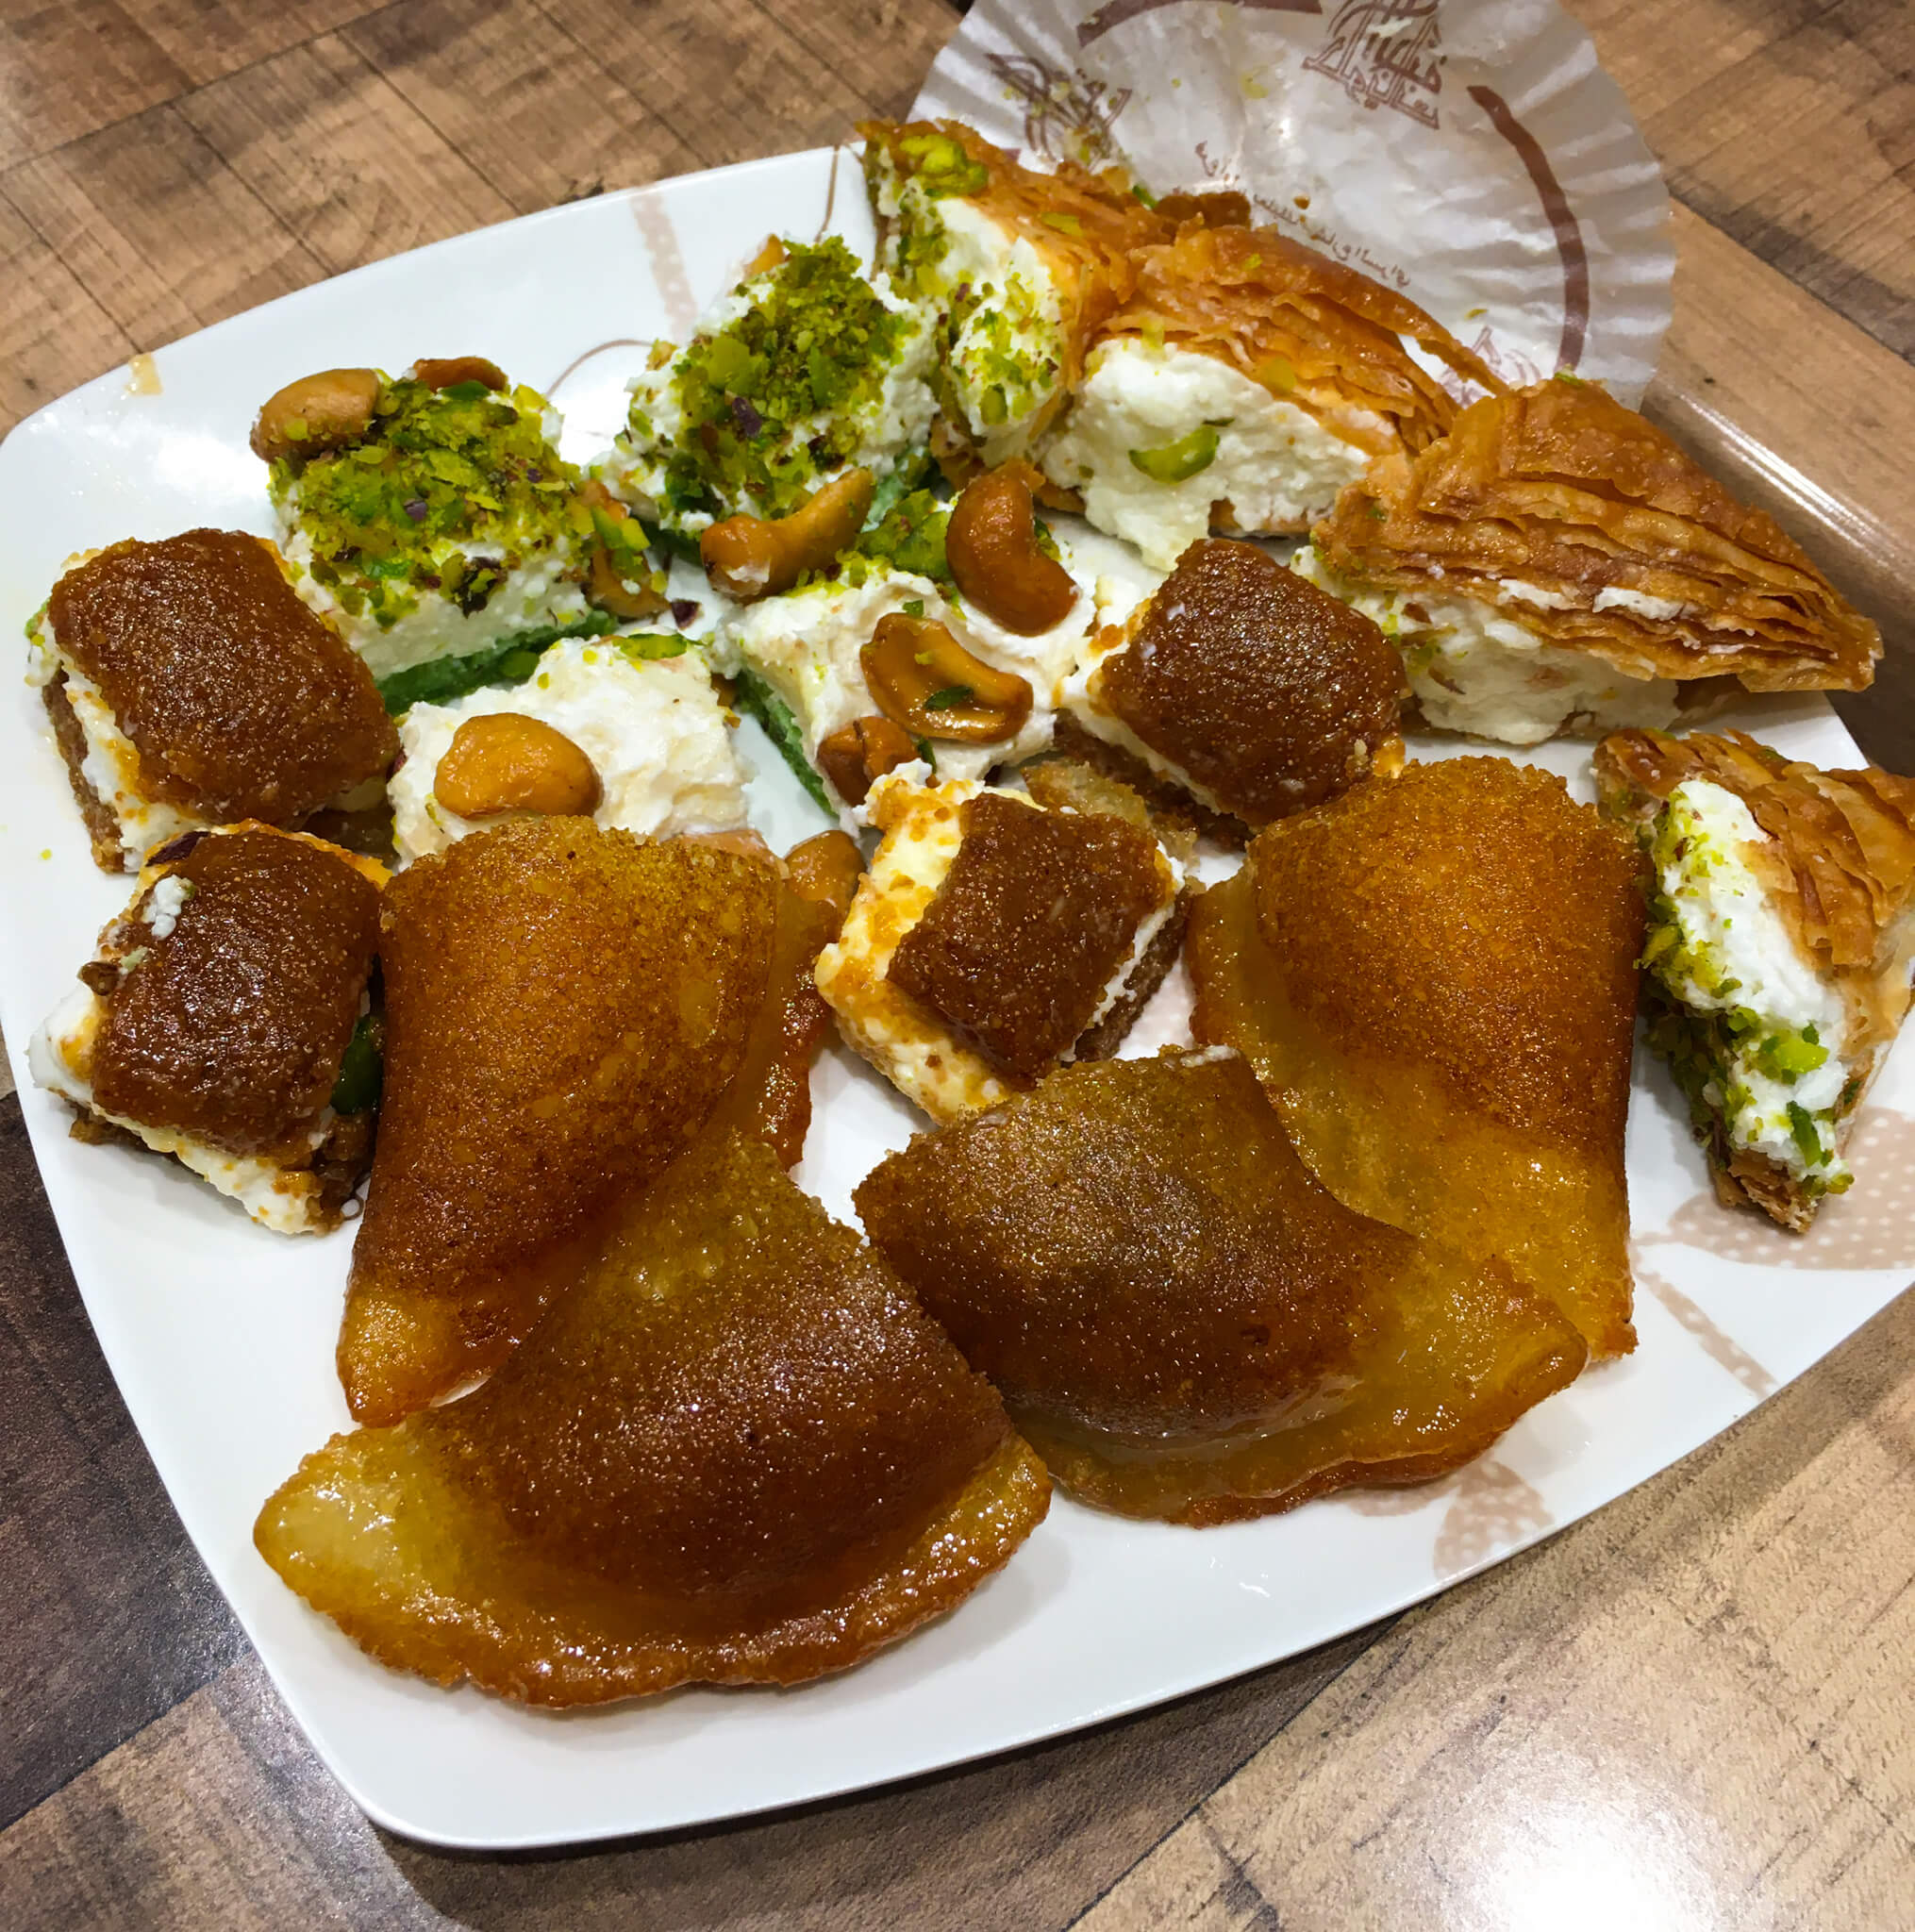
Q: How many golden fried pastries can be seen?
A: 4